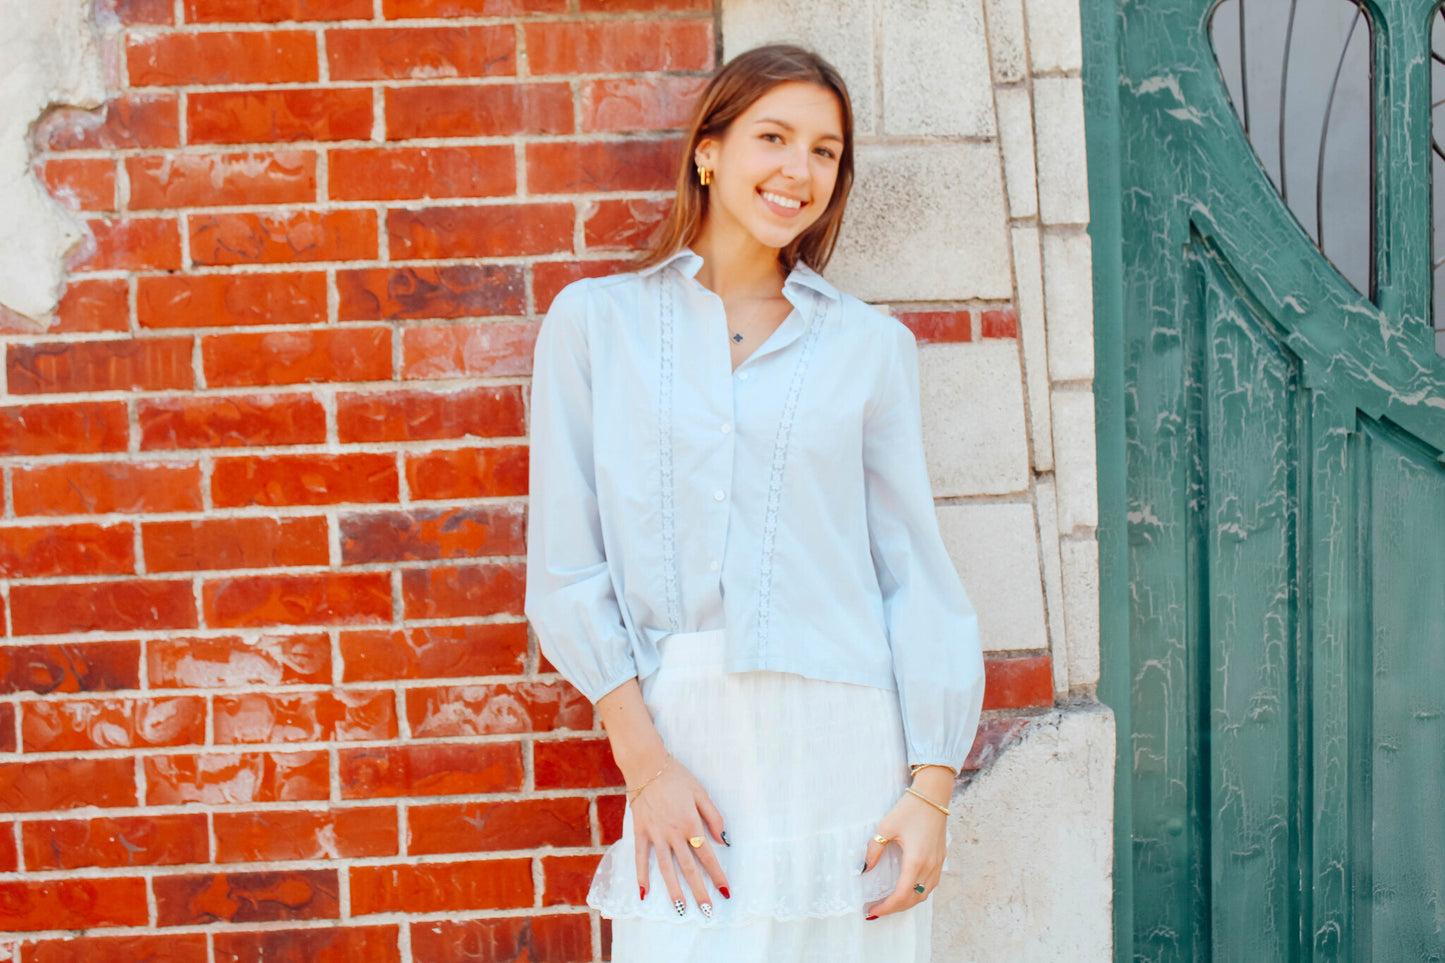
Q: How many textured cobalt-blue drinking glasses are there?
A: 0